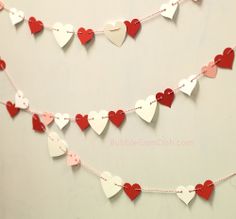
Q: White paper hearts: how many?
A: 12